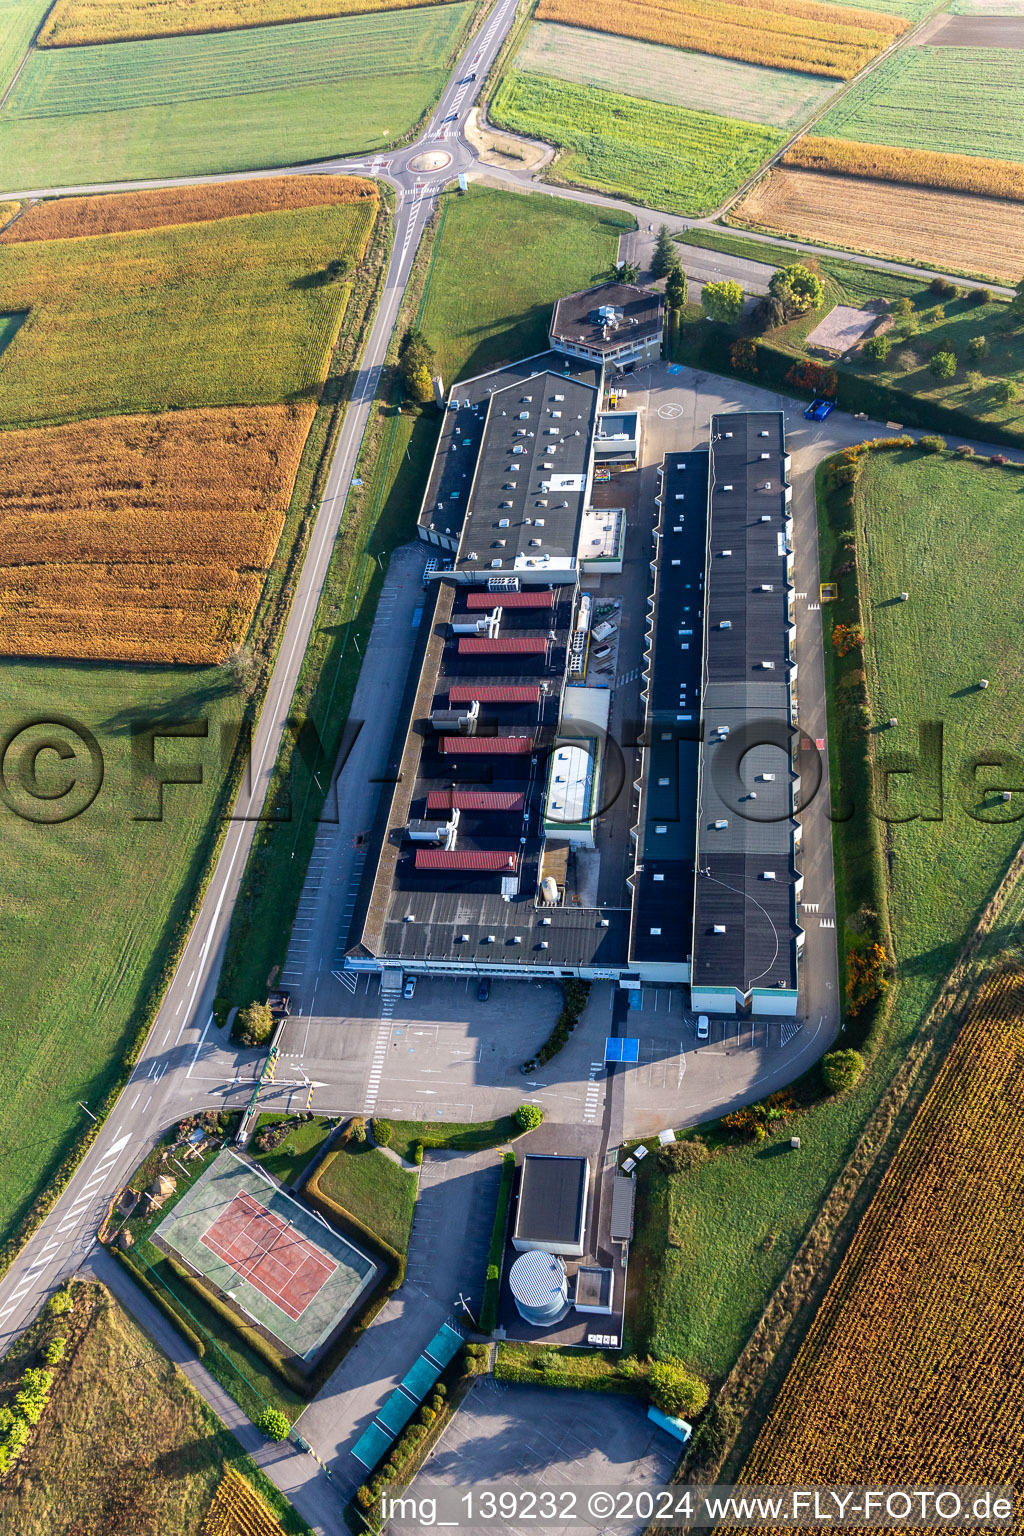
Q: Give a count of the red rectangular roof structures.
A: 6